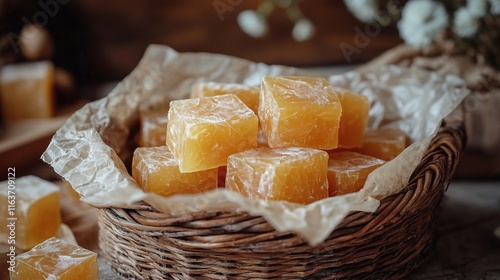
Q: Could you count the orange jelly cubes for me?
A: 12